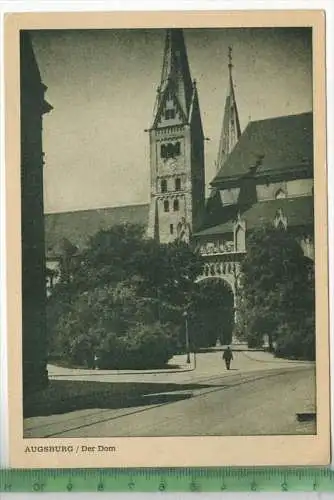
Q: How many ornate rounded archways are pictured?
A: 1